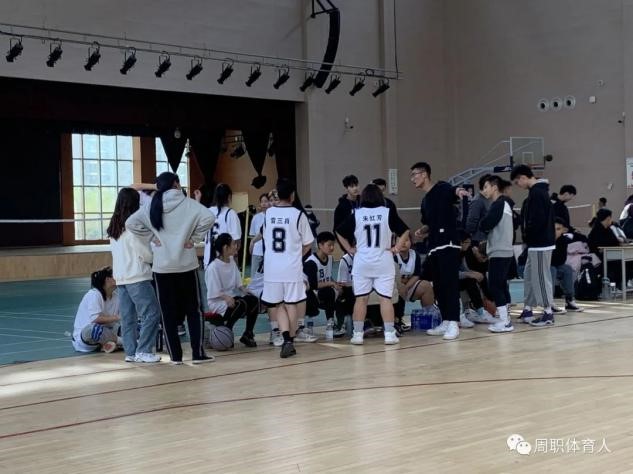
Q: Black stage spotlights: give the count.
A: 13